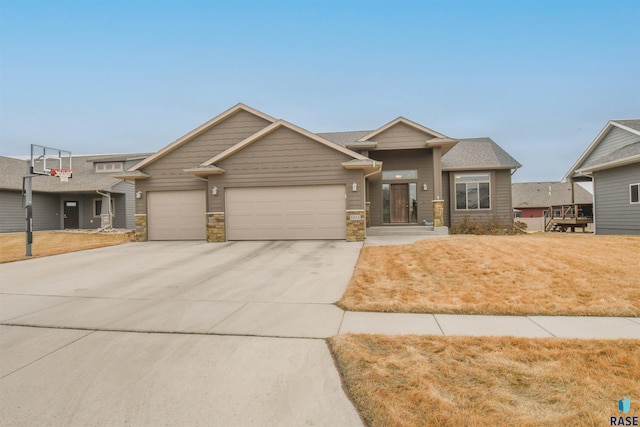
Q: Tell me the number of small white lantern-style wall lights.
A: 4